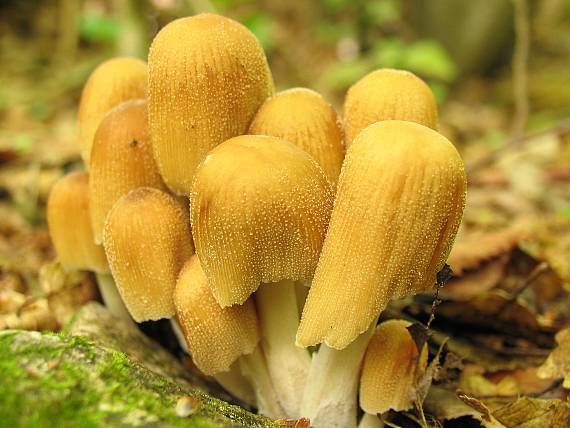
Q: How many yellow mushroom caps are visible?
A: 11